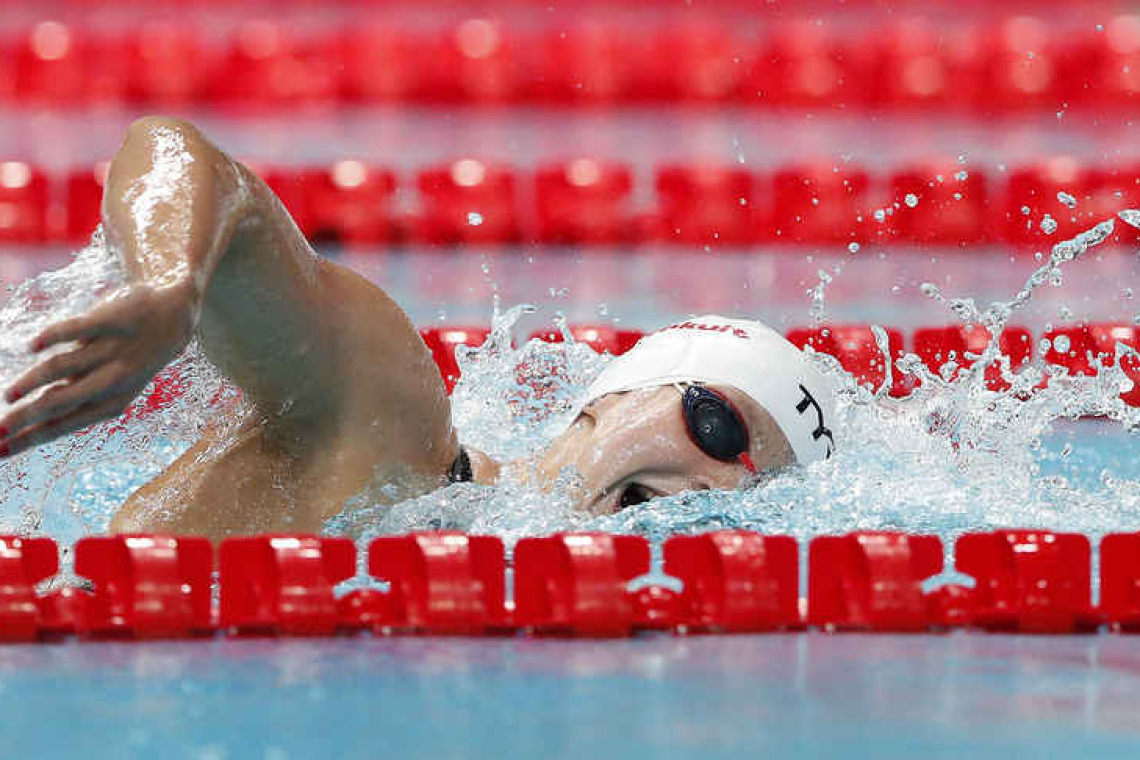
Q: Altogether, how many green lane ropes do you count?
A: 0